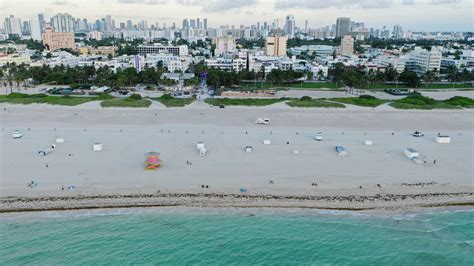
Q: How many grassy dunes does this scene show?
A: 7